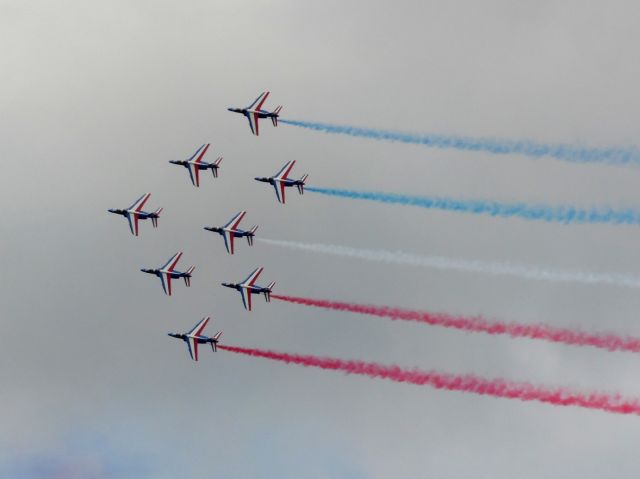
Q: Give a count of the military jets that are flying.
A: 8